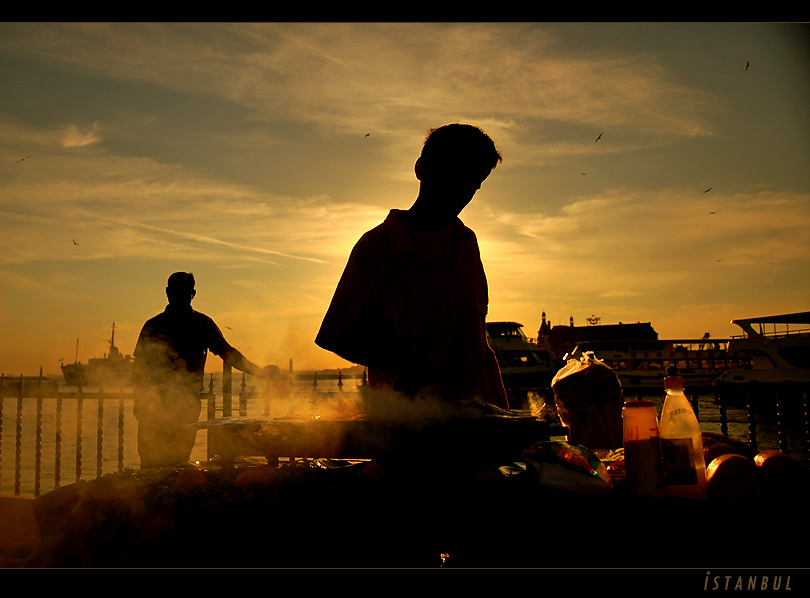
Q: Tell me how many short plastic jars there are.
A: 1